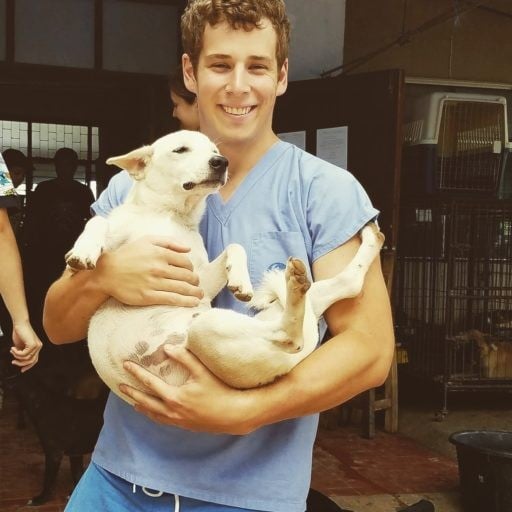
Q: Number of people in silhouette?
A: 2